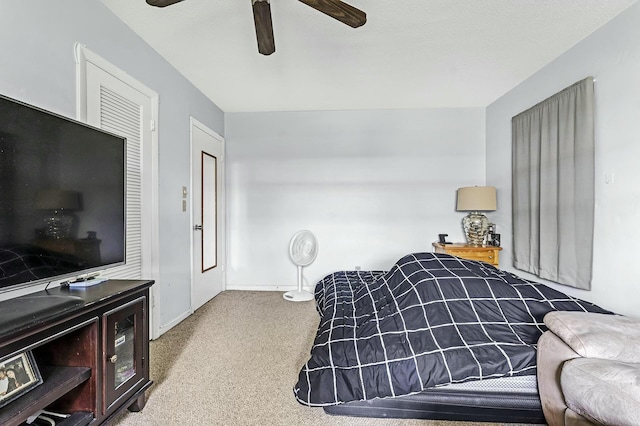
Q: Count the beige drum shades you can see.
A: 1